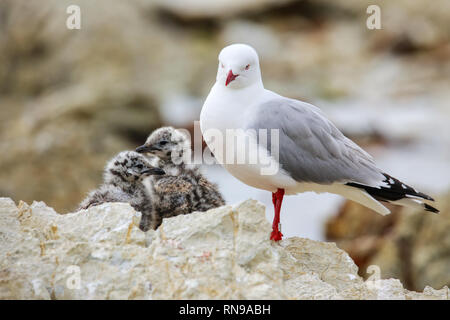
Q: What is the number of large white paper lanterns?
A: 0